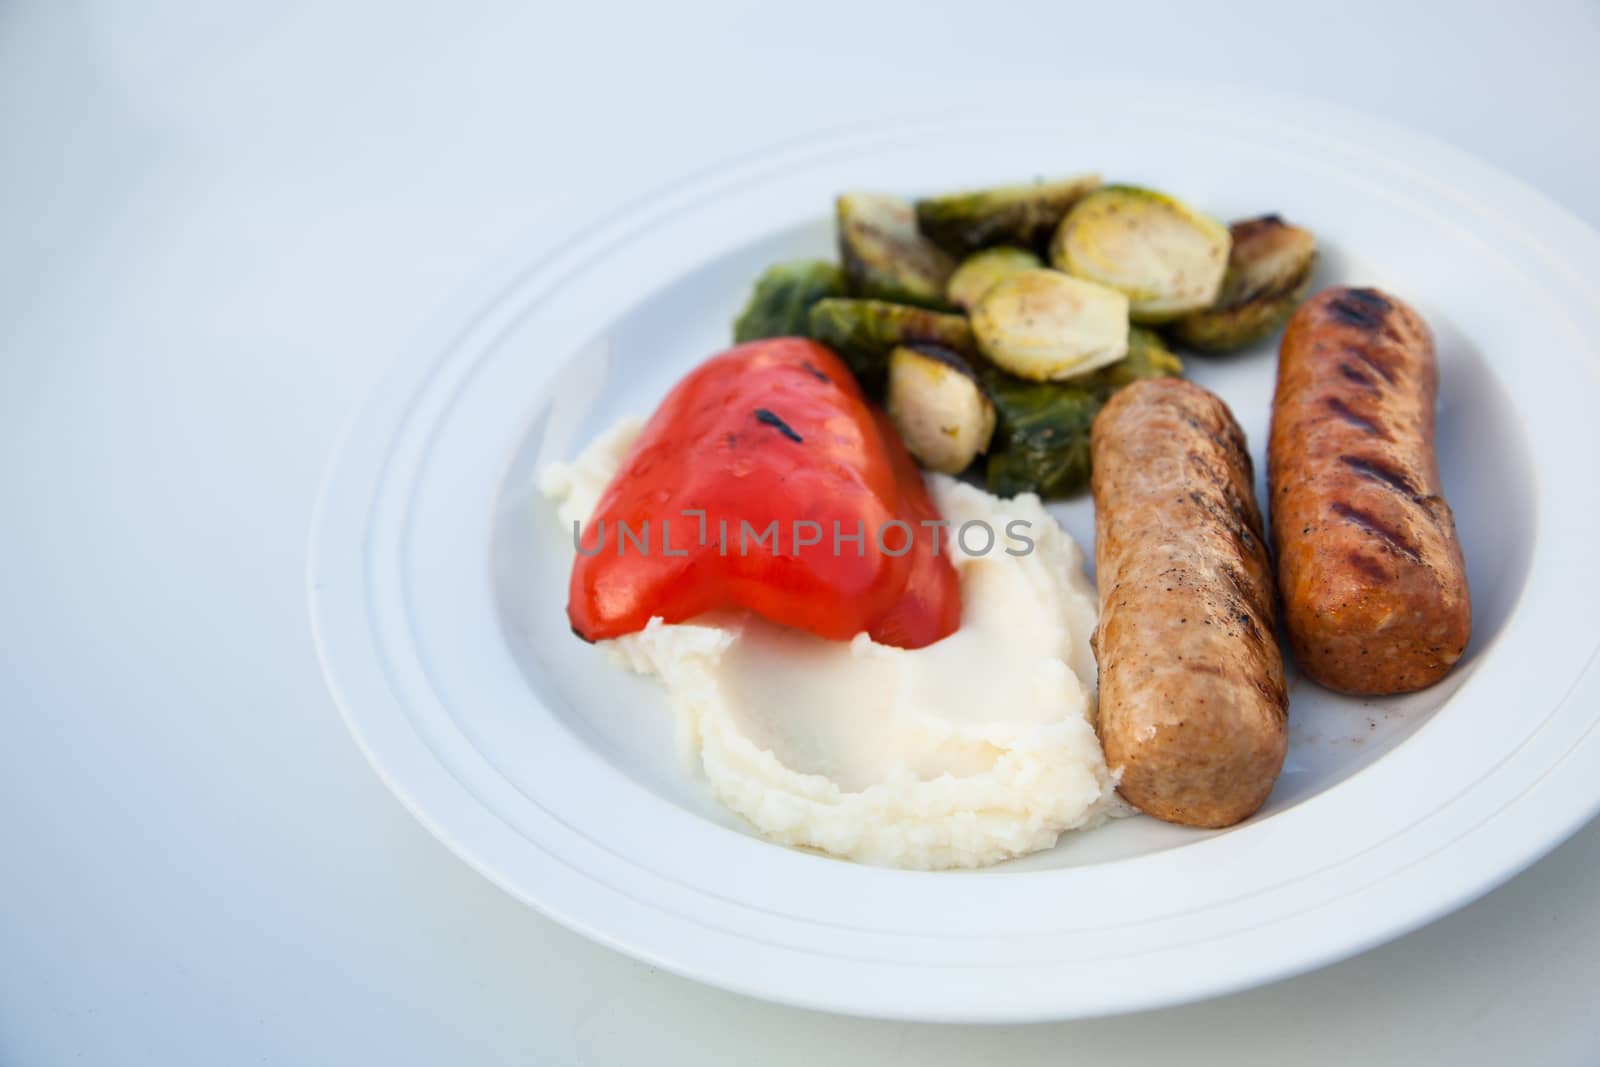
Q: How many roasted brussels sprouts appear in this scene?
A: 11